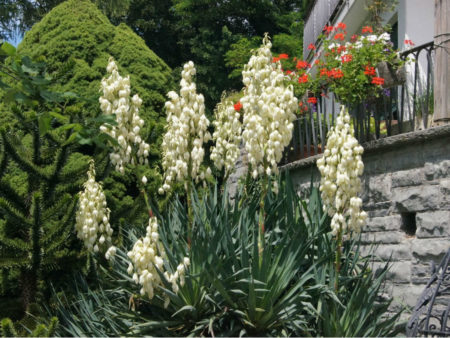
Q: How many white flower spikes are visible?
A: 7